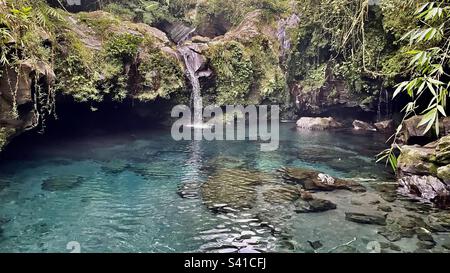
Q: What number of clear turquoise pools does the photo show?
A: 1